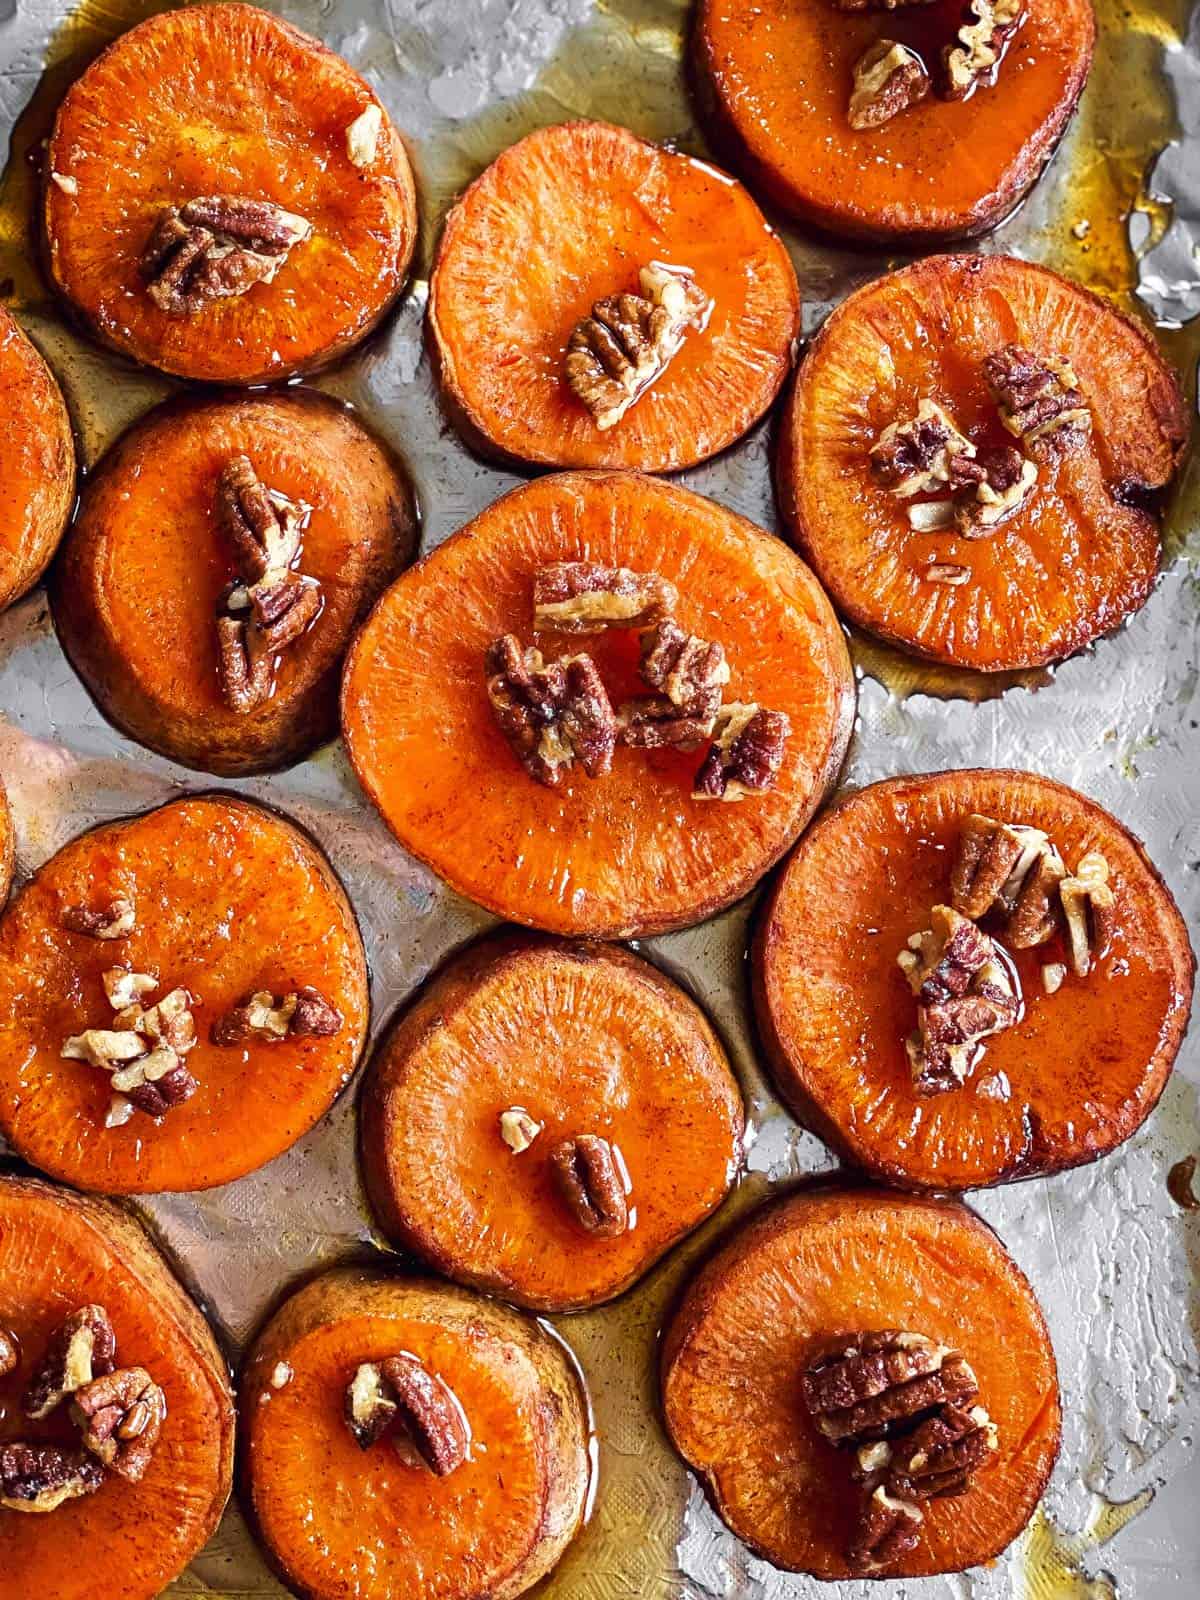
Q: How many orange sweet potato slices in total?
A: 14